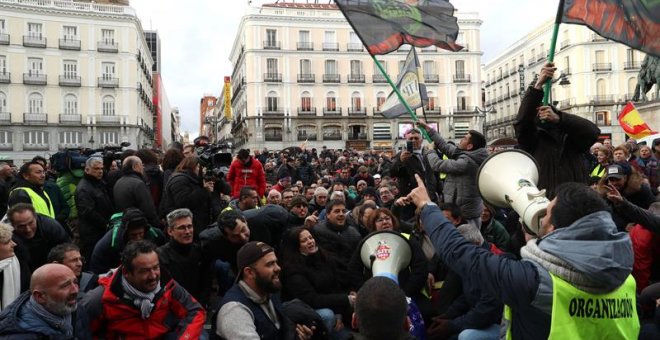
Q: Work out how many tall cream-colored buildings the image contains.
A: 3